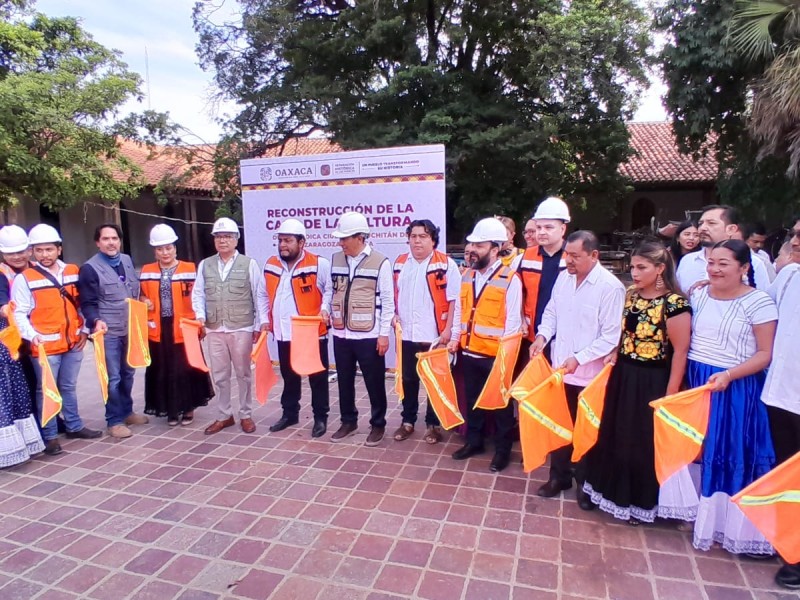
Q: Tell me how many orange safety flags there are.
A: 15